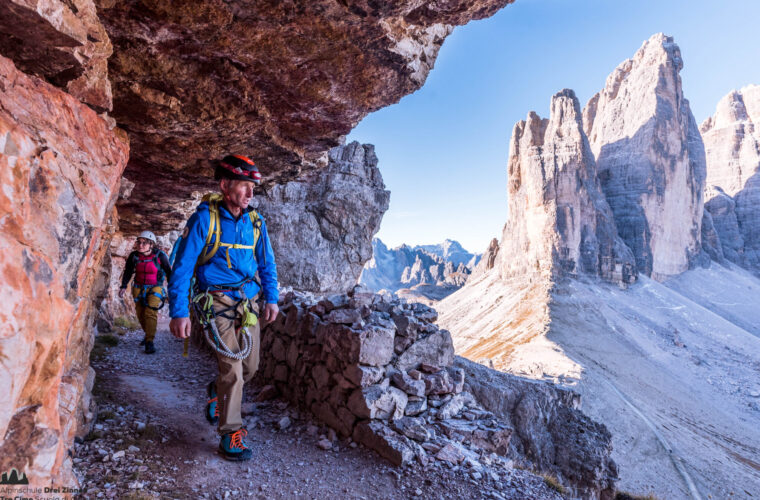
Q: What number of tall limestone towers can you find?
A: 3